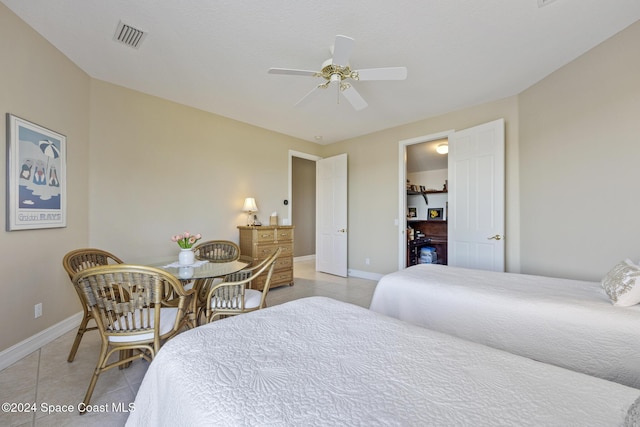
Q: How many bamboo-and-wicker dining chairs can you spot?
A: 4